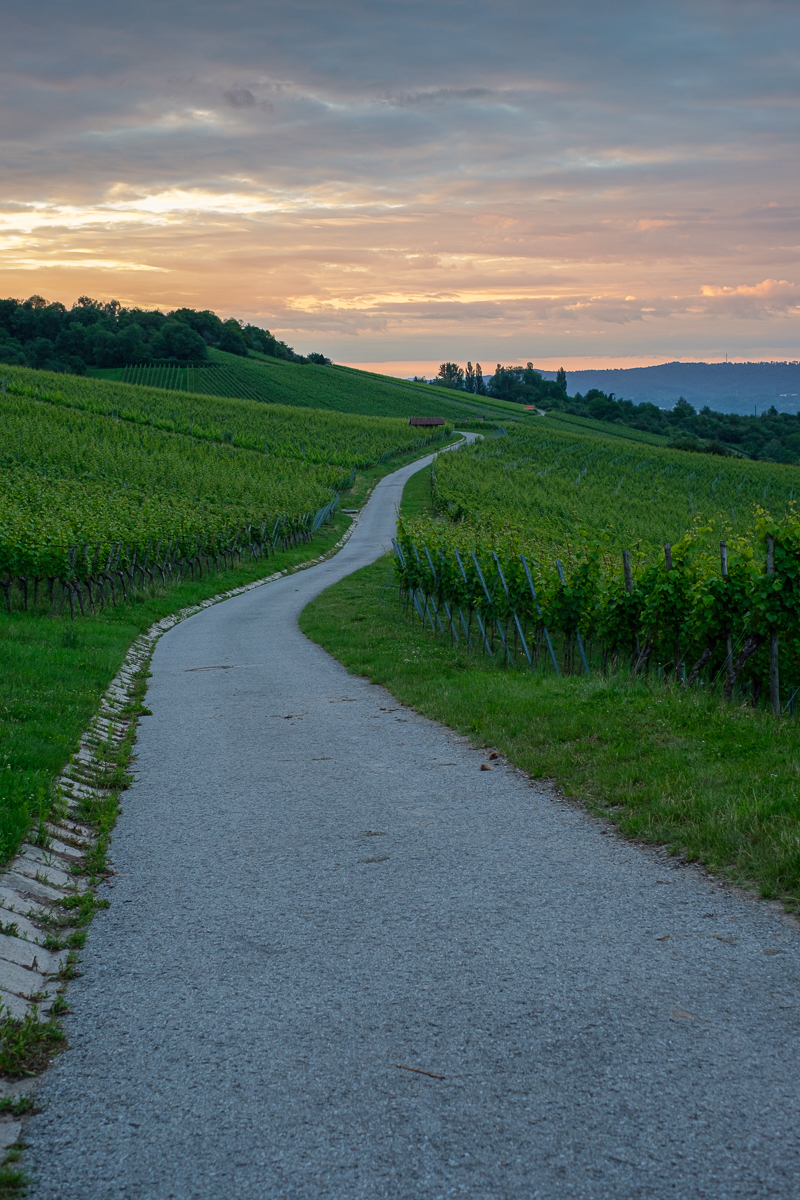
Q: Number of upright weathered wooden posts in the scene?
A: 4